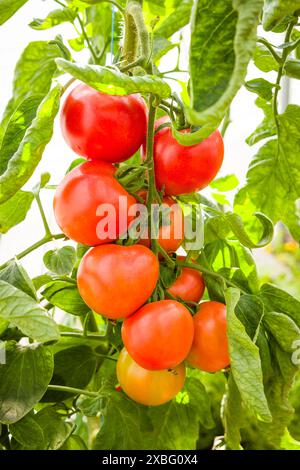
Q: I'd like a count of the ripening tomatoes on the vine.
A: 9